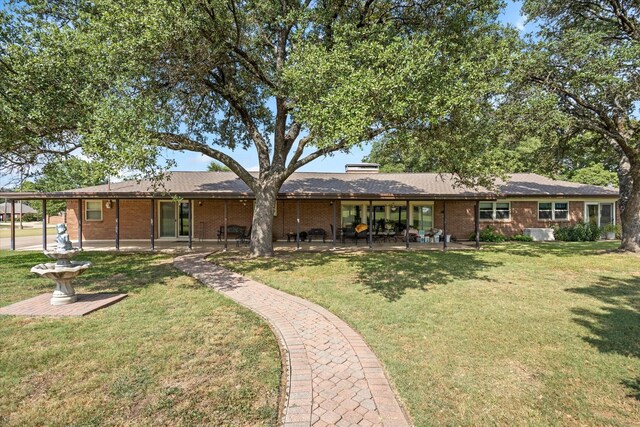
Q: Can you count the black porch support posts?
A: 13